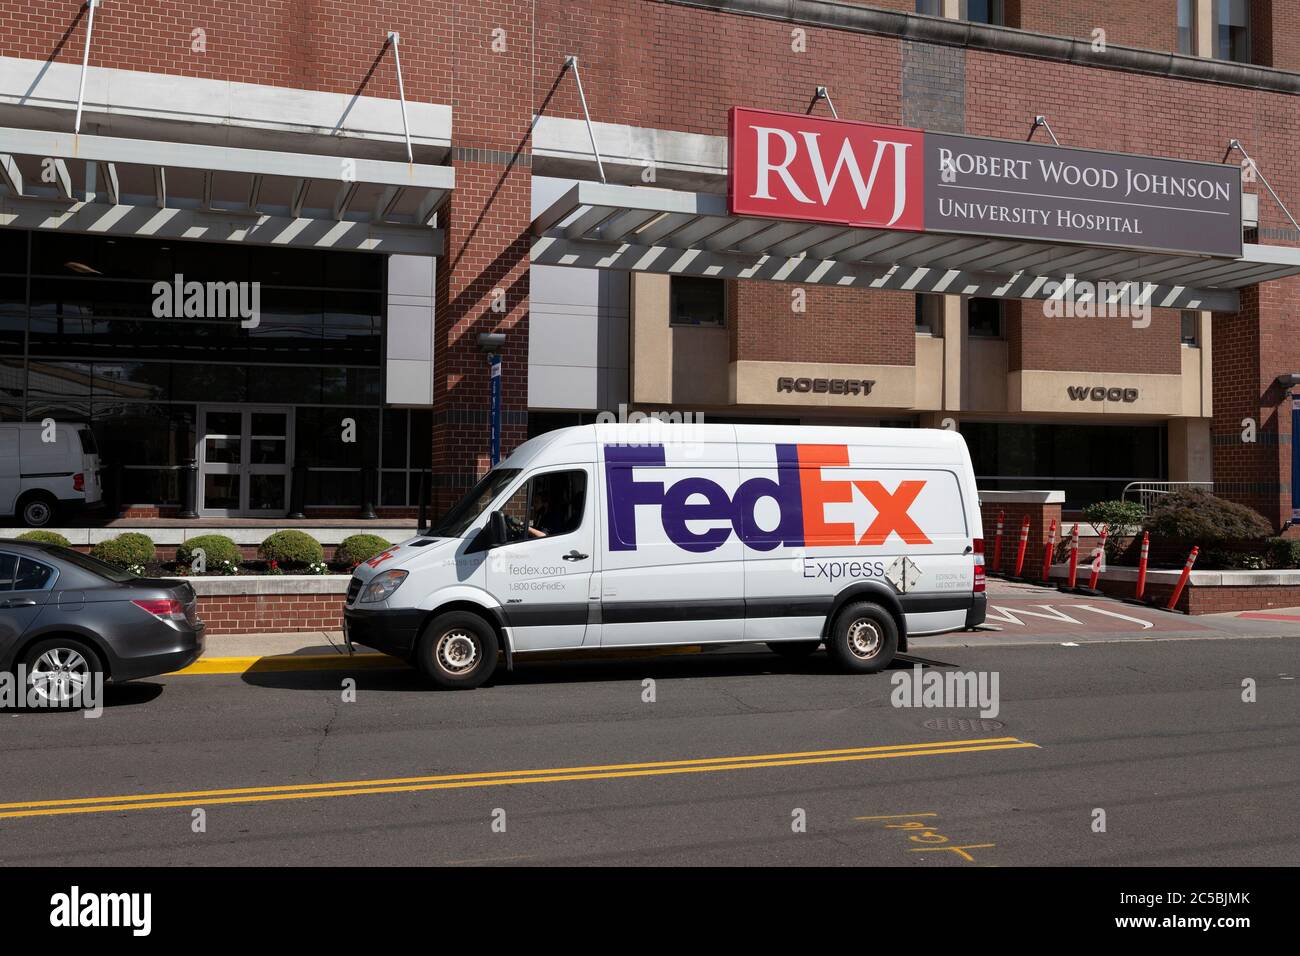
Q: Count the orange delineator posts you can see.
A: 7